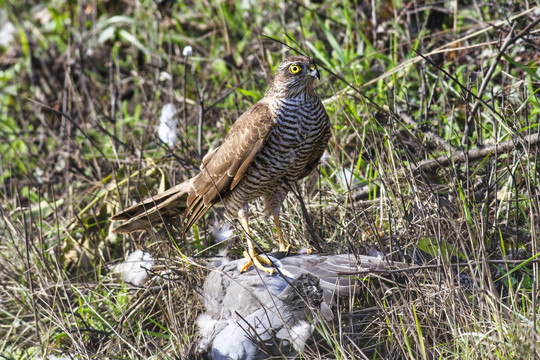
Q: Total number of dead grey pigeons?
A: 1